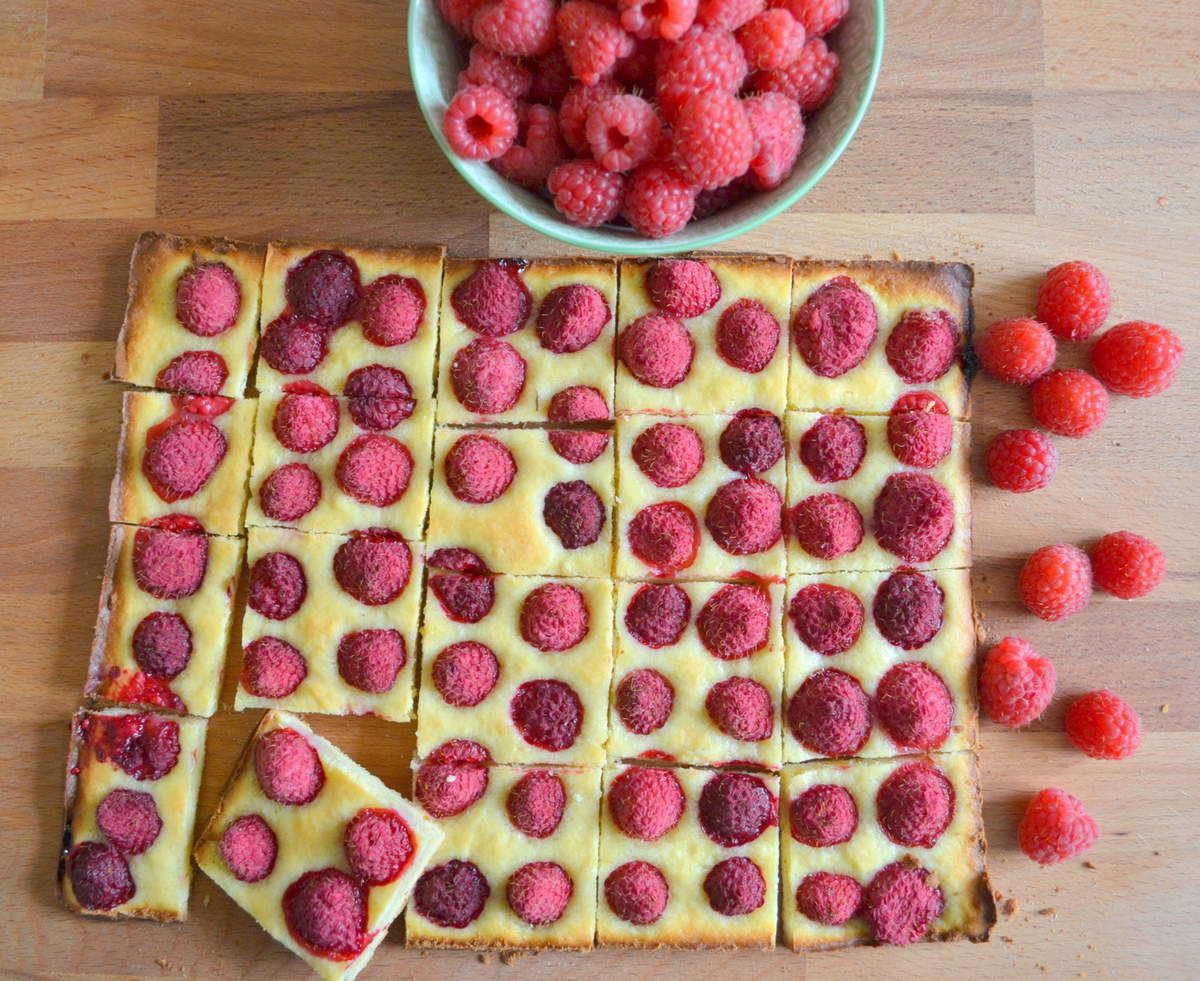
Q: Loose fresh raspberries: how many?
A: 10